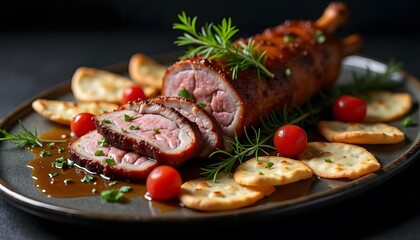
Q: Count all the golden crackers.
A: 8